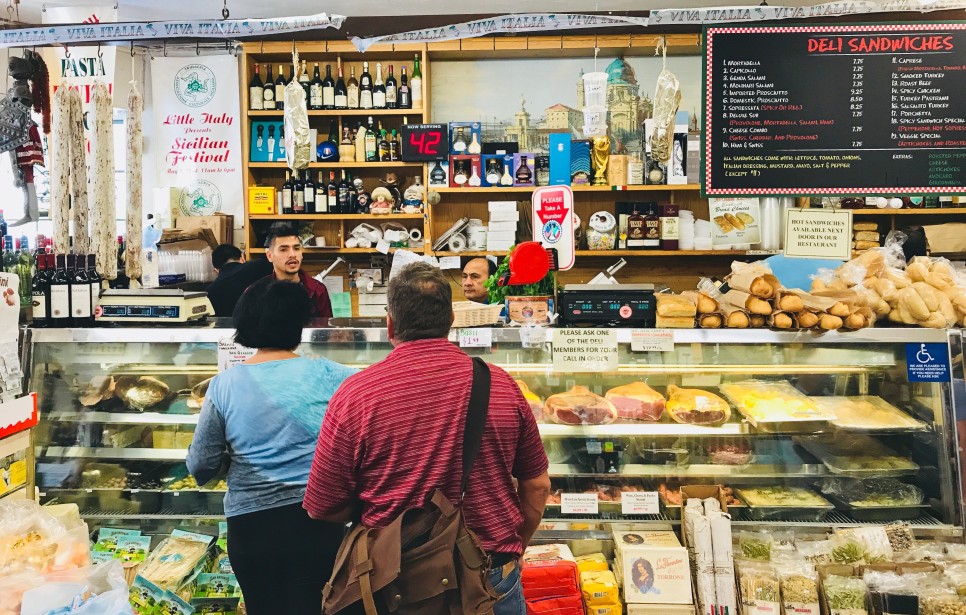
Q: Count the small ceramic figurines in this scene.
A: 2